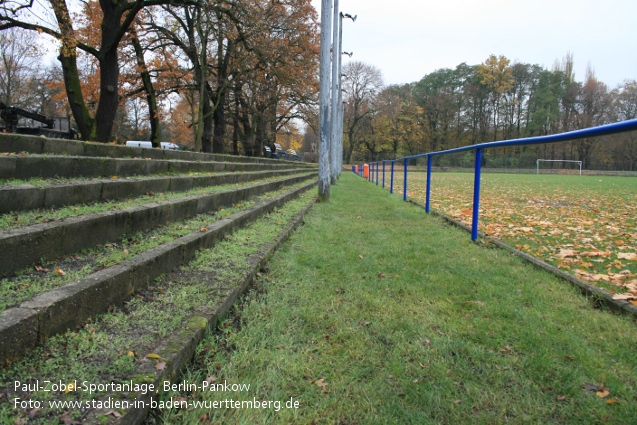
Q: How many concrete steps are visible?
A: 6